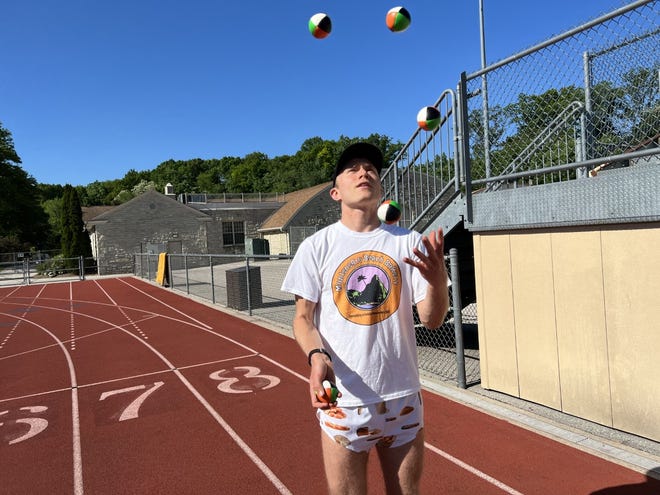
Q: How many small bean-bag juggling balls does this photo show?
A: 5